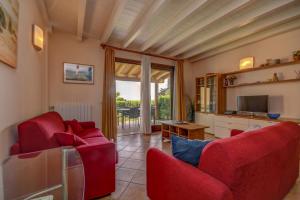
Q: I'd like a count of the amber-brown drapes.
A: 2